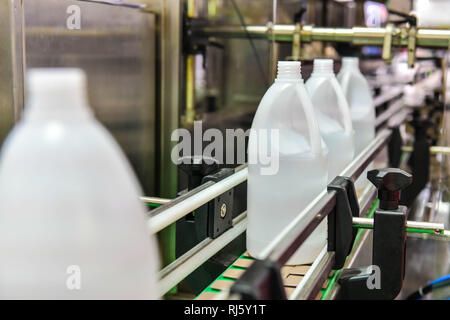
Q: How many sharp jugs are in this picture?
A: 3